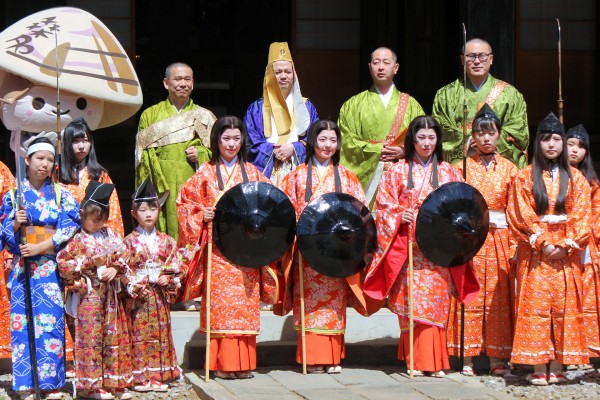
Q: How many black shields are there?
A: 3